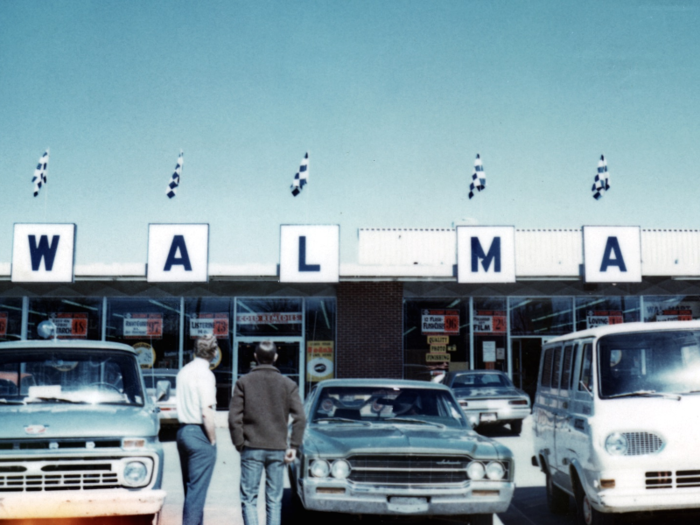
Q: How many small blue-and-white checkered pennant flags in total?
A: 5